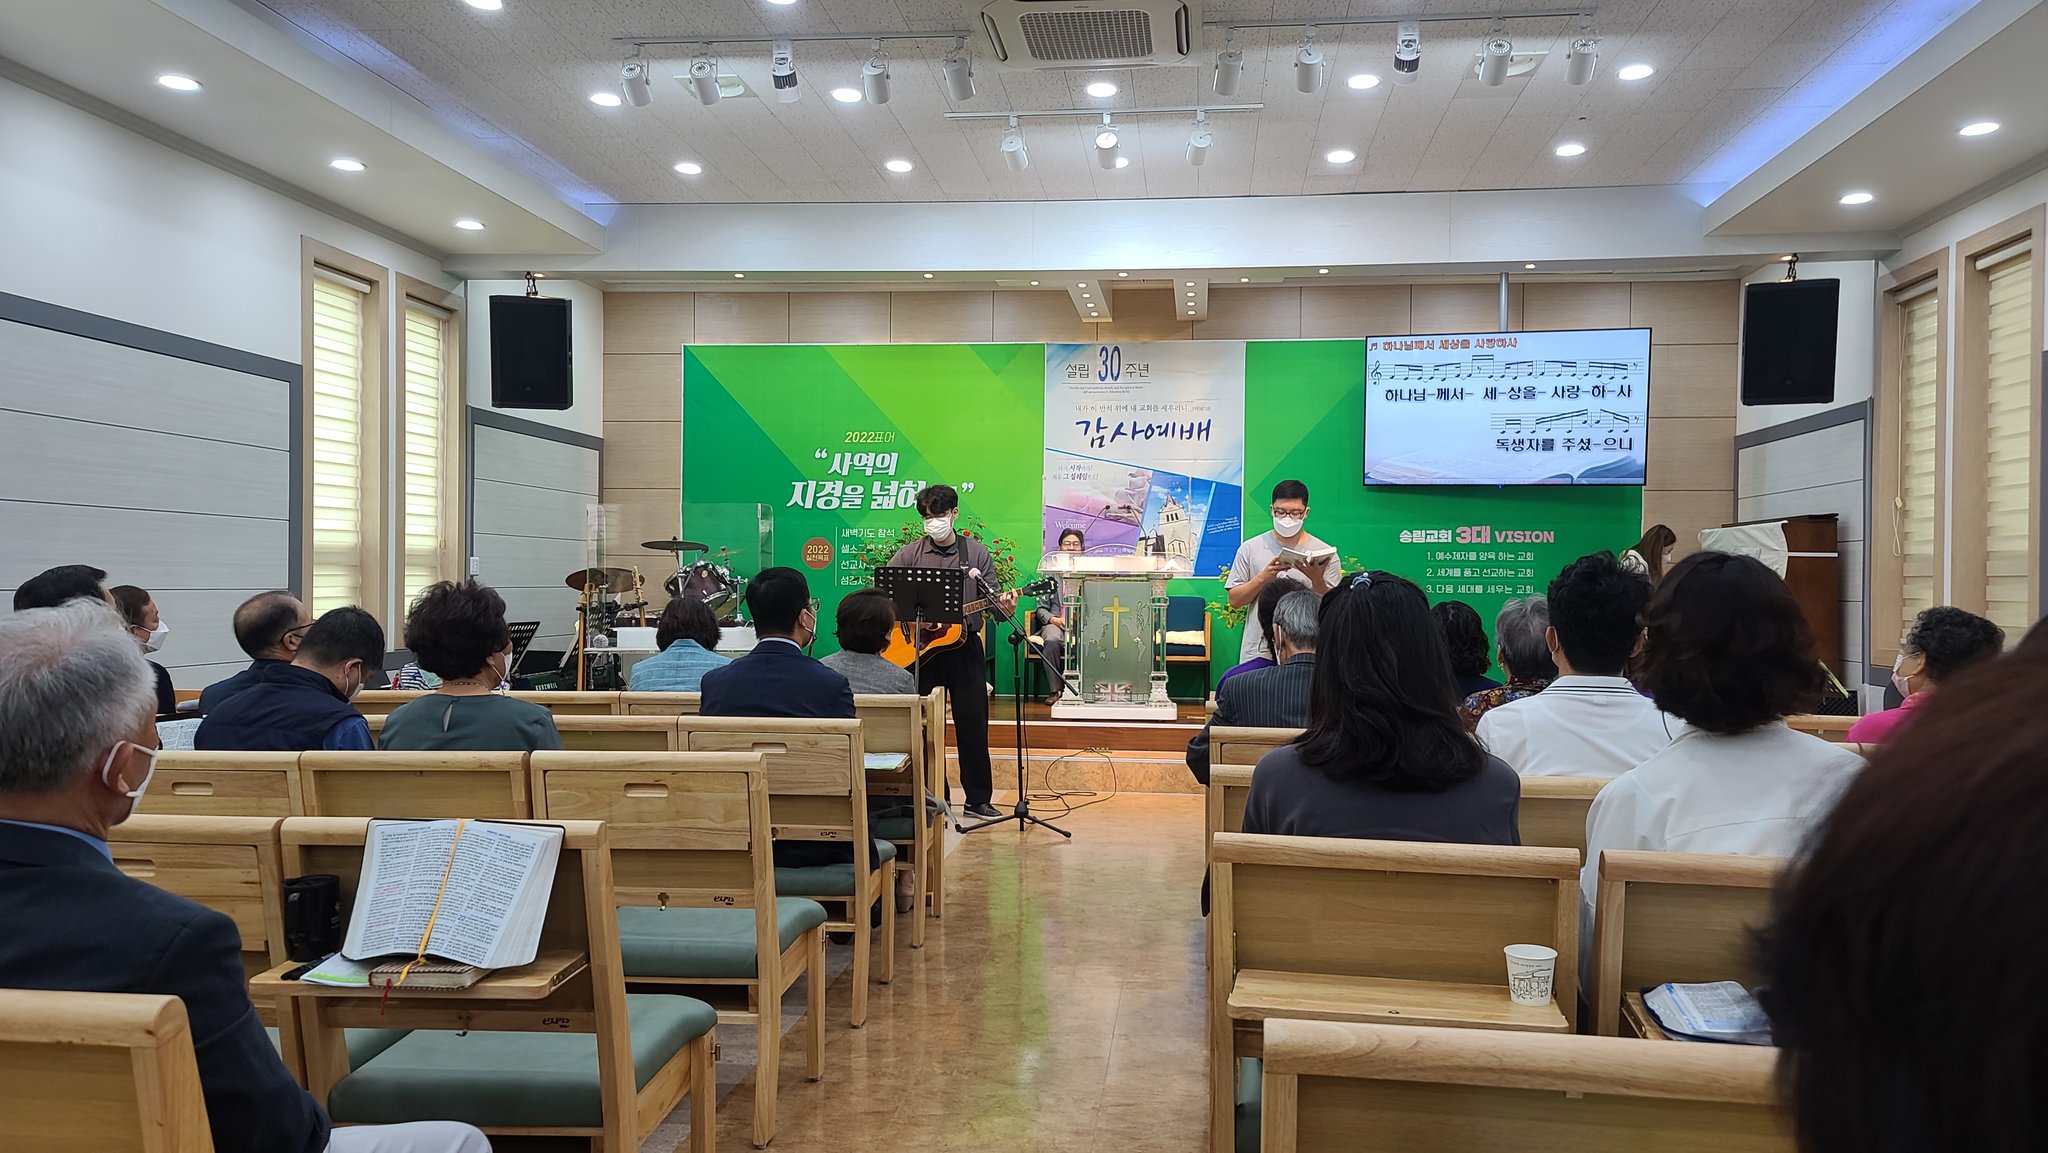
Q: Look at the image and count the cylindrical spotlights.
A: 13